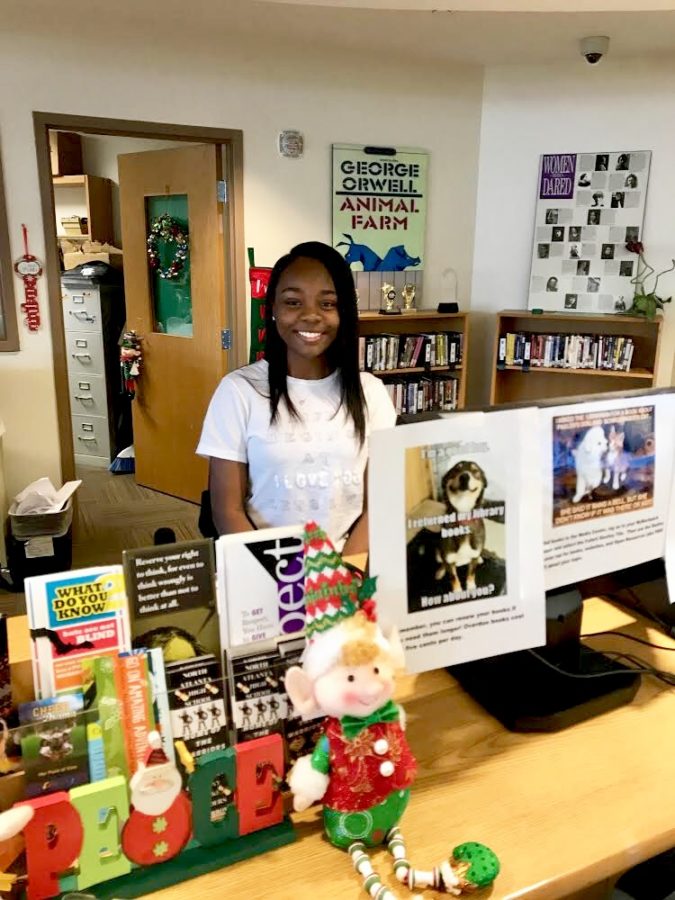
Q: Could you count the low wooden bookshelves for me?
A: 2